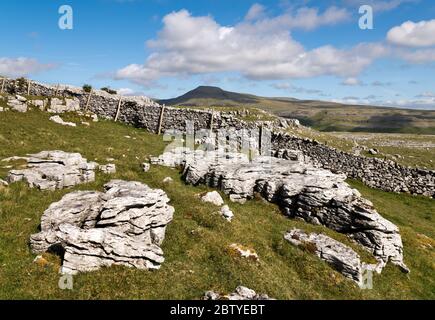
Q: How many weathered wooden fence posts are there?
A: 8